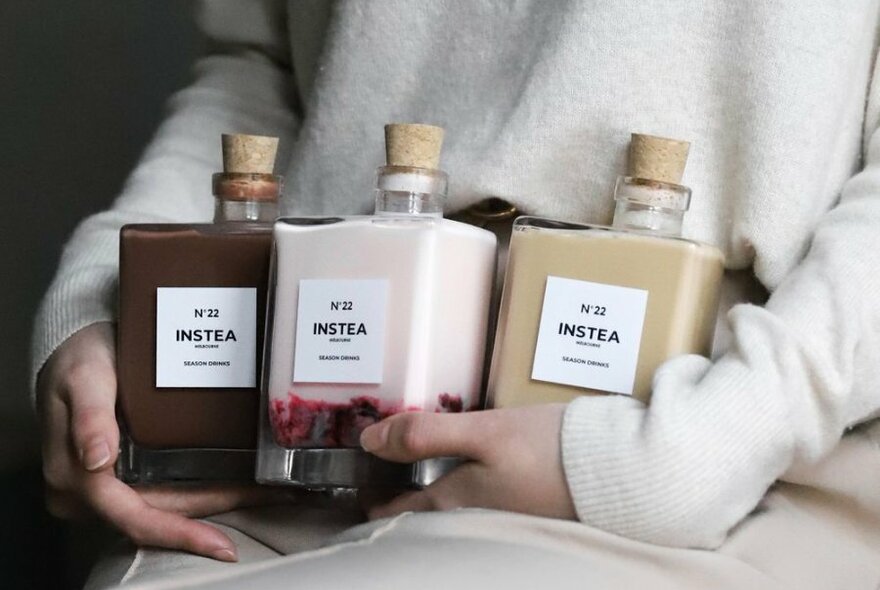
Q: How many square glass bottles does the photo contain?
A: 3